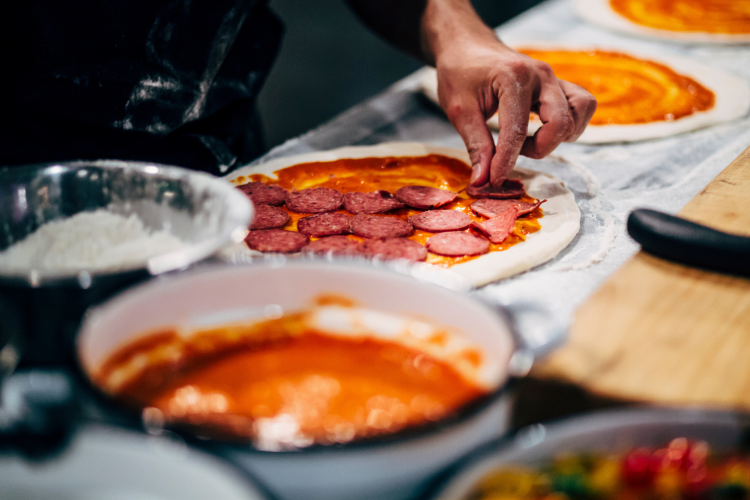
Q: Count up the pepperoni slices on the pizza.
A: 15